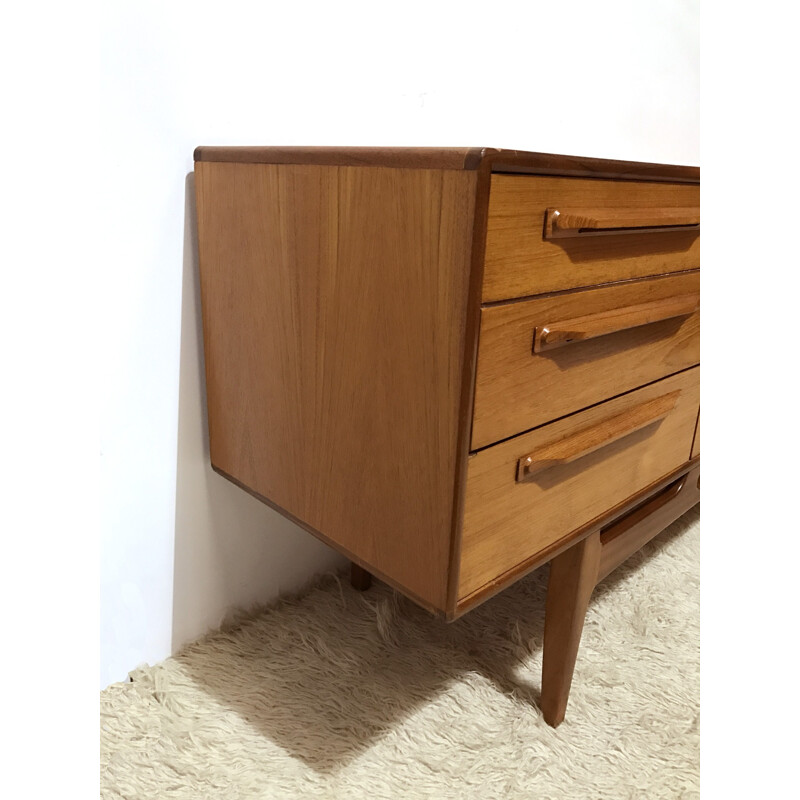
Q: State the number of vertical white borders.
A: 2